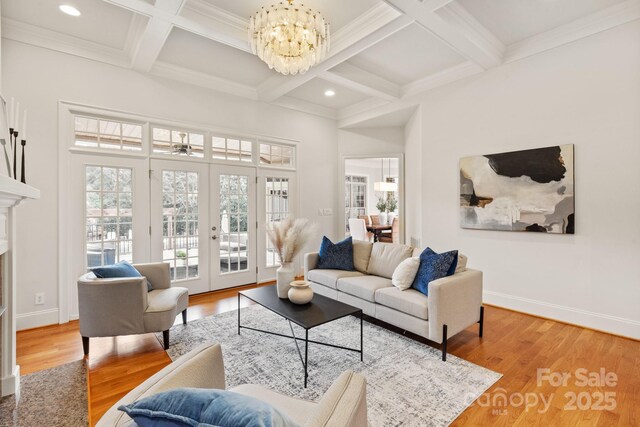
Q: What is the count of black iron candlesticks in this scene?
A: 3